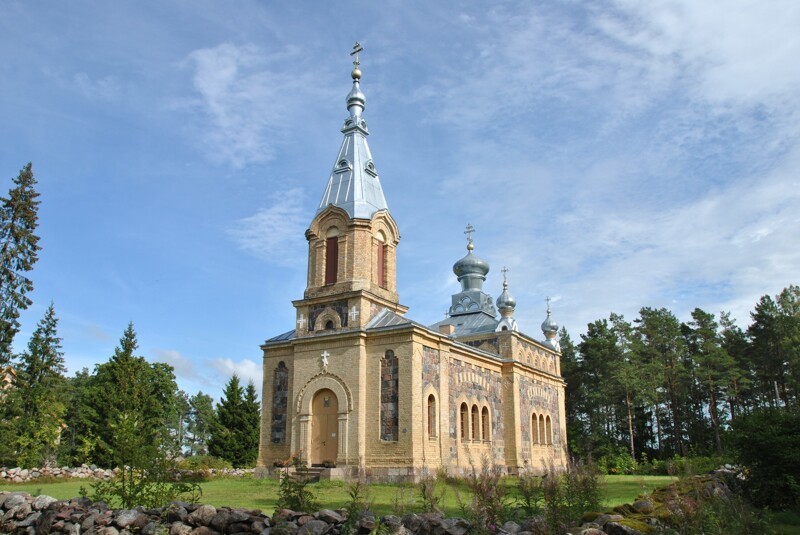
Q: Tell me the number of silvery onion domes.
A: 4